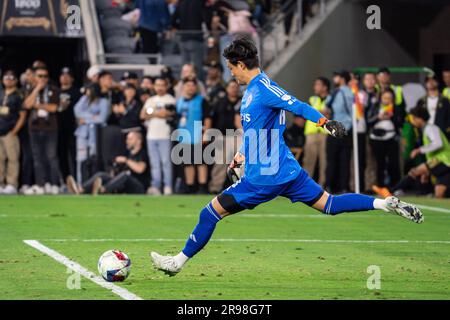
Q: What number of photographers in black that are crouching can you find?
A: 1